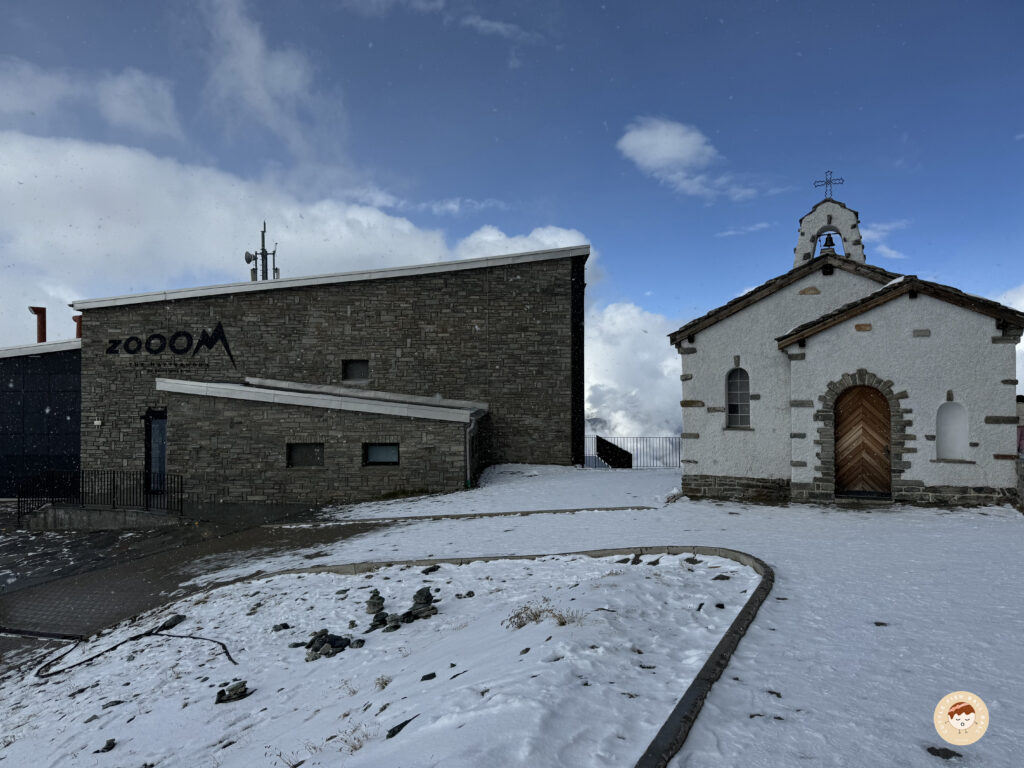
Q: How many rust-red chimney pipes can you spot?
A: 2